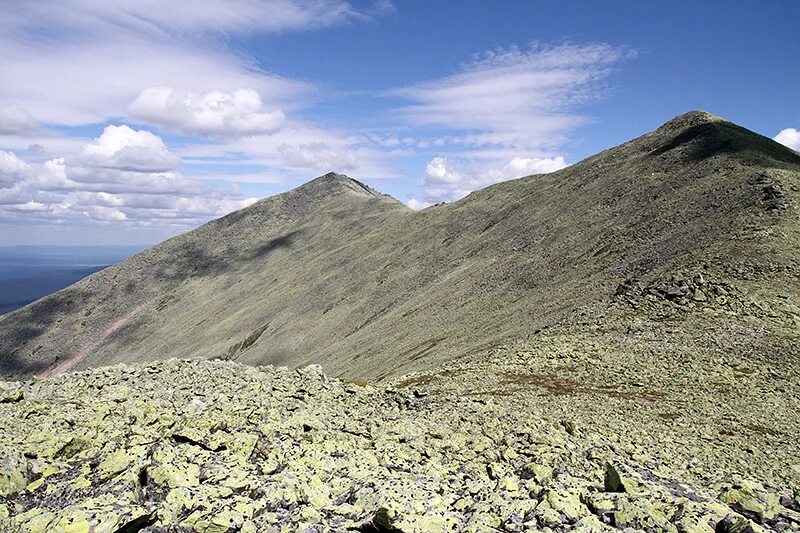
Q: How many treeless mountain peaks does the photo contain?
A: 2